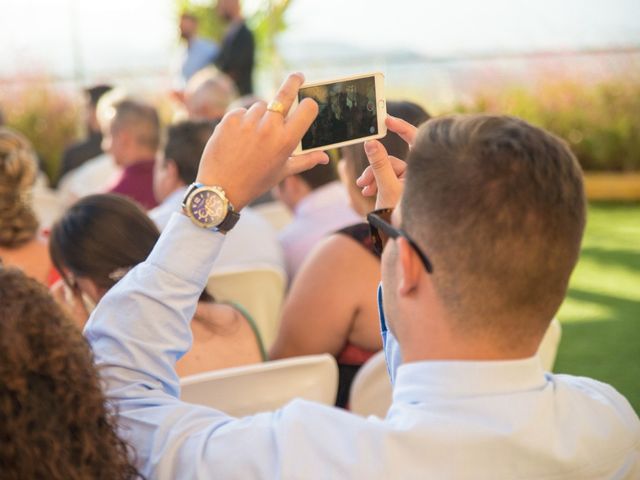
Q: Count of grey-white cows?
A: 0